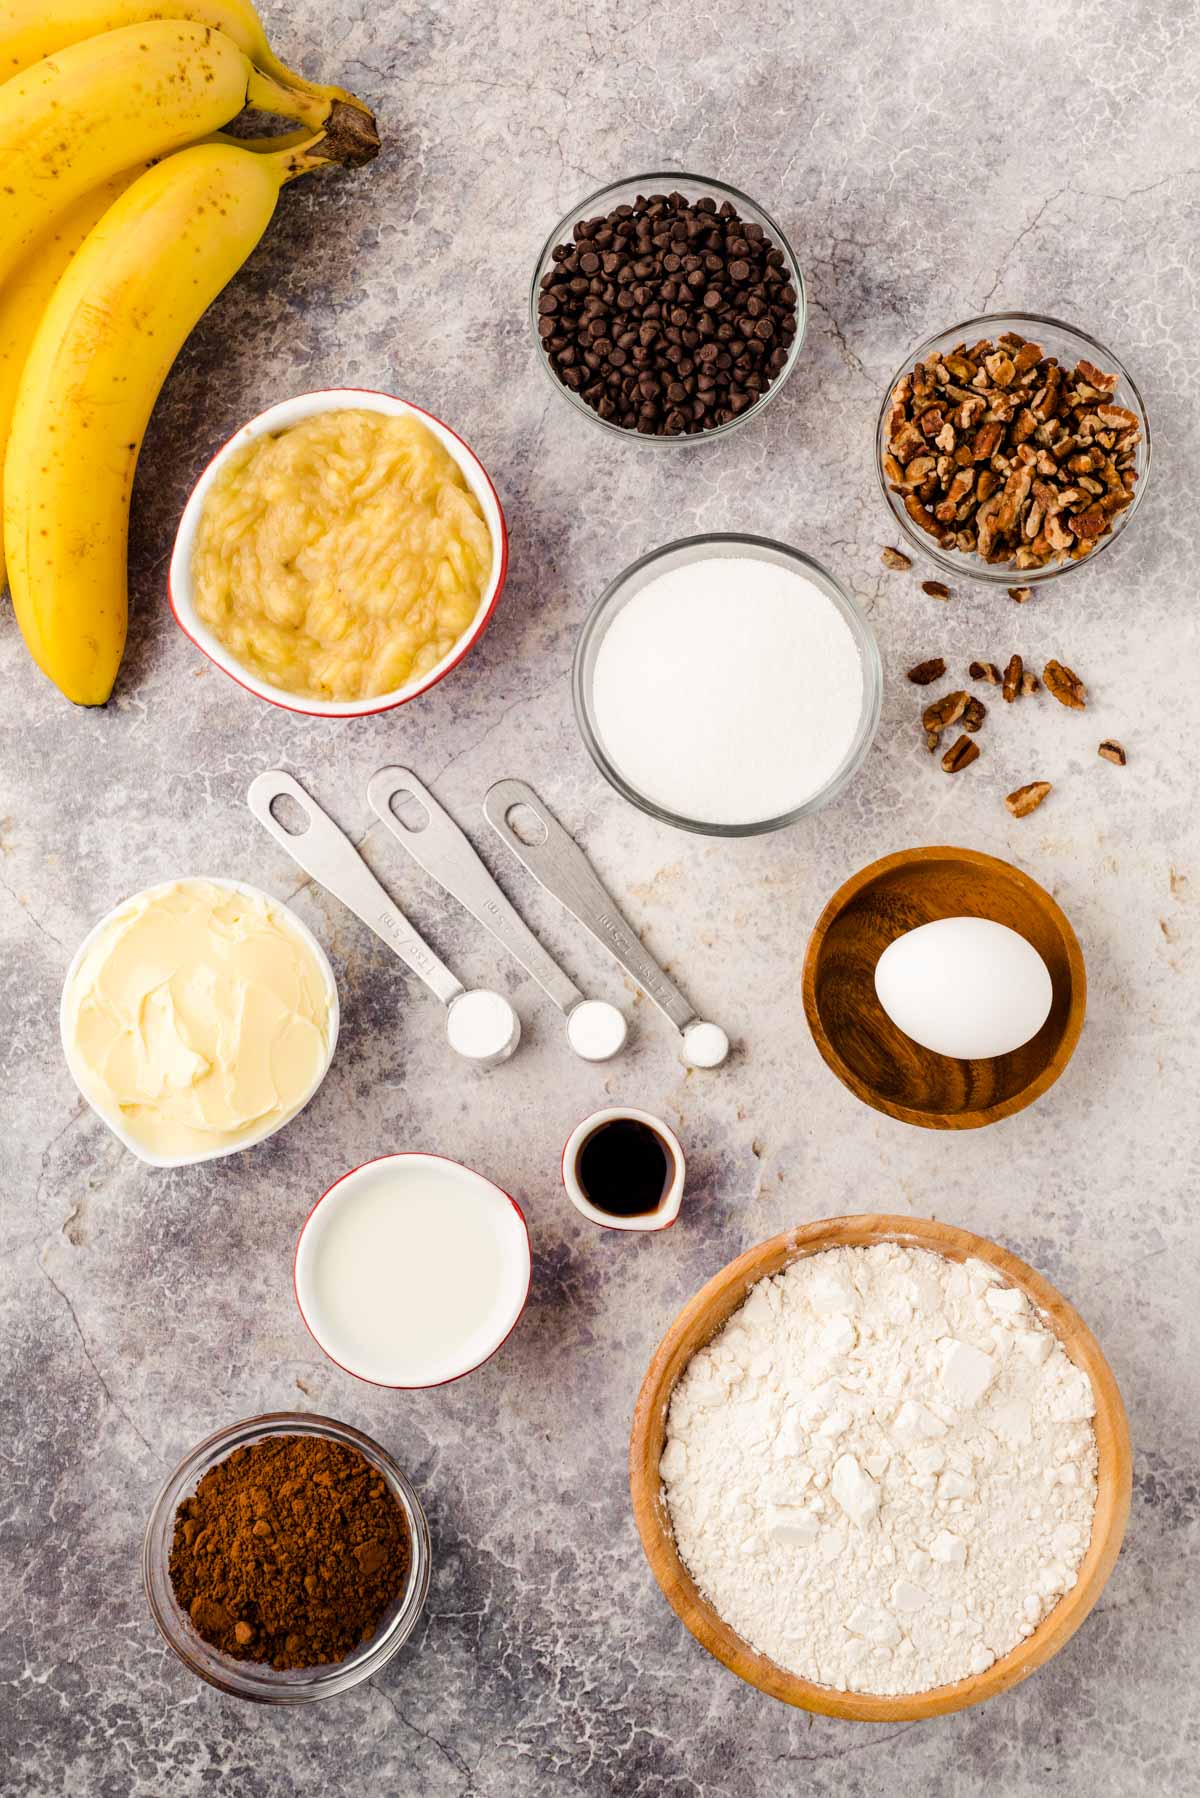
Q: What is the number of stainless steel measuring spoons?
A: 3